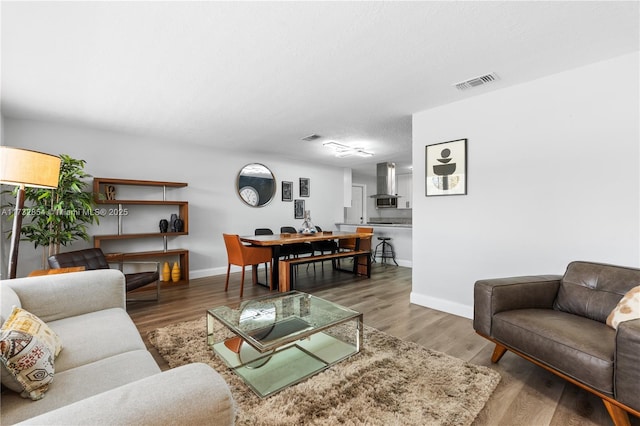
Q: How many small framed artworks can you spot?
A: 3